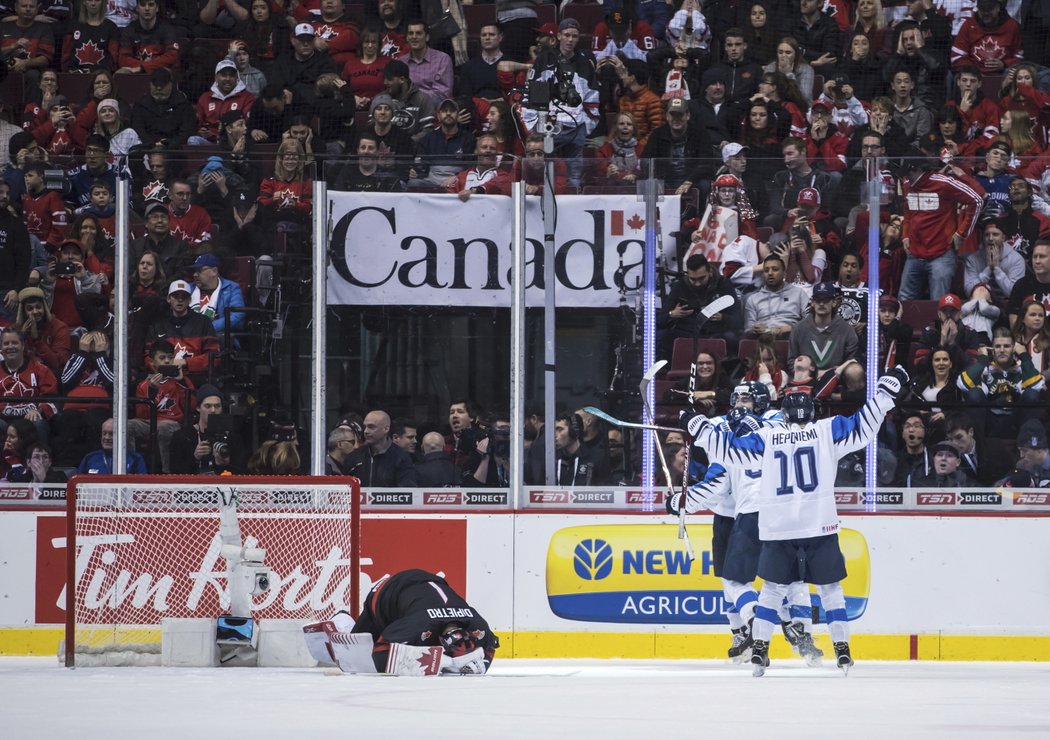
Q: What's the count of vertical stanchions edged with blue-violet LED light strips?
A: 2